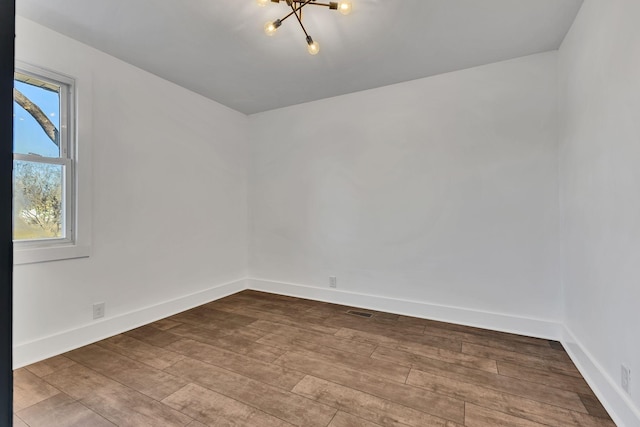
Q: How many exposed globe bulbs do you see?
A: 4